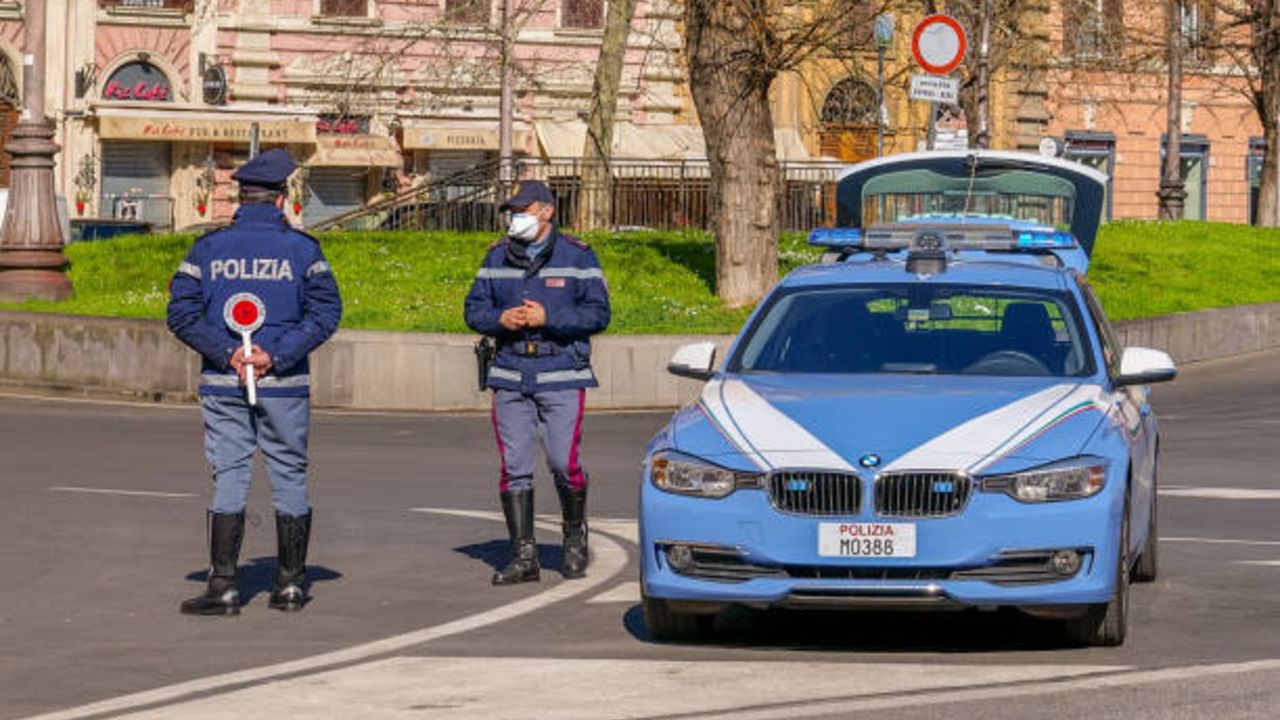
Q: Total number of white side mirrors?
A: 2